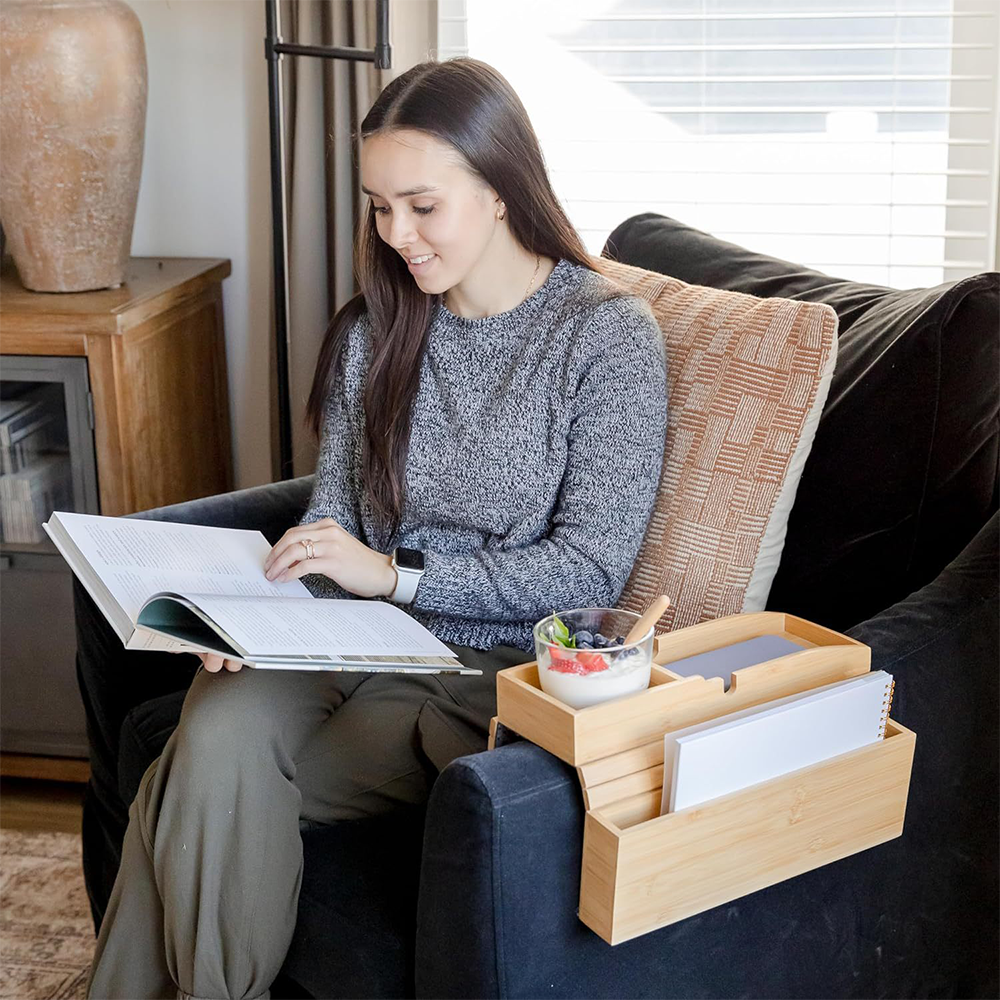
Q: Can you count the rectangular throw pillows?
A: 1